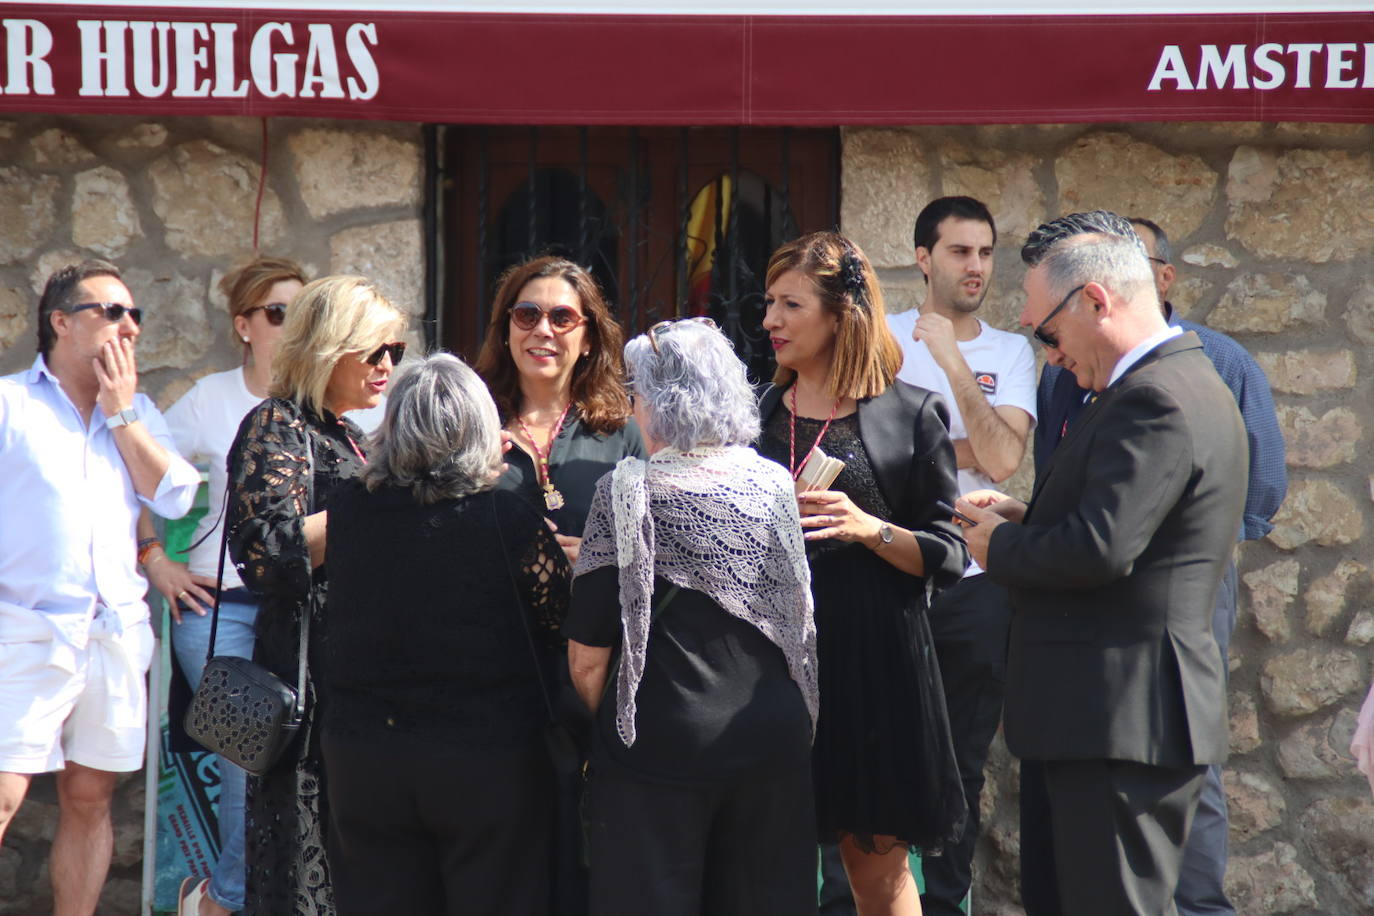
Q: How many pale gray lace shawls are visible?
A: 1